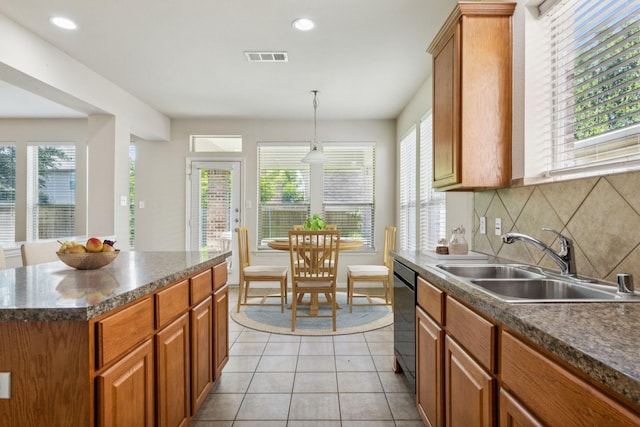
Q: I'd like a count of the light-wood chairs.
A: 4